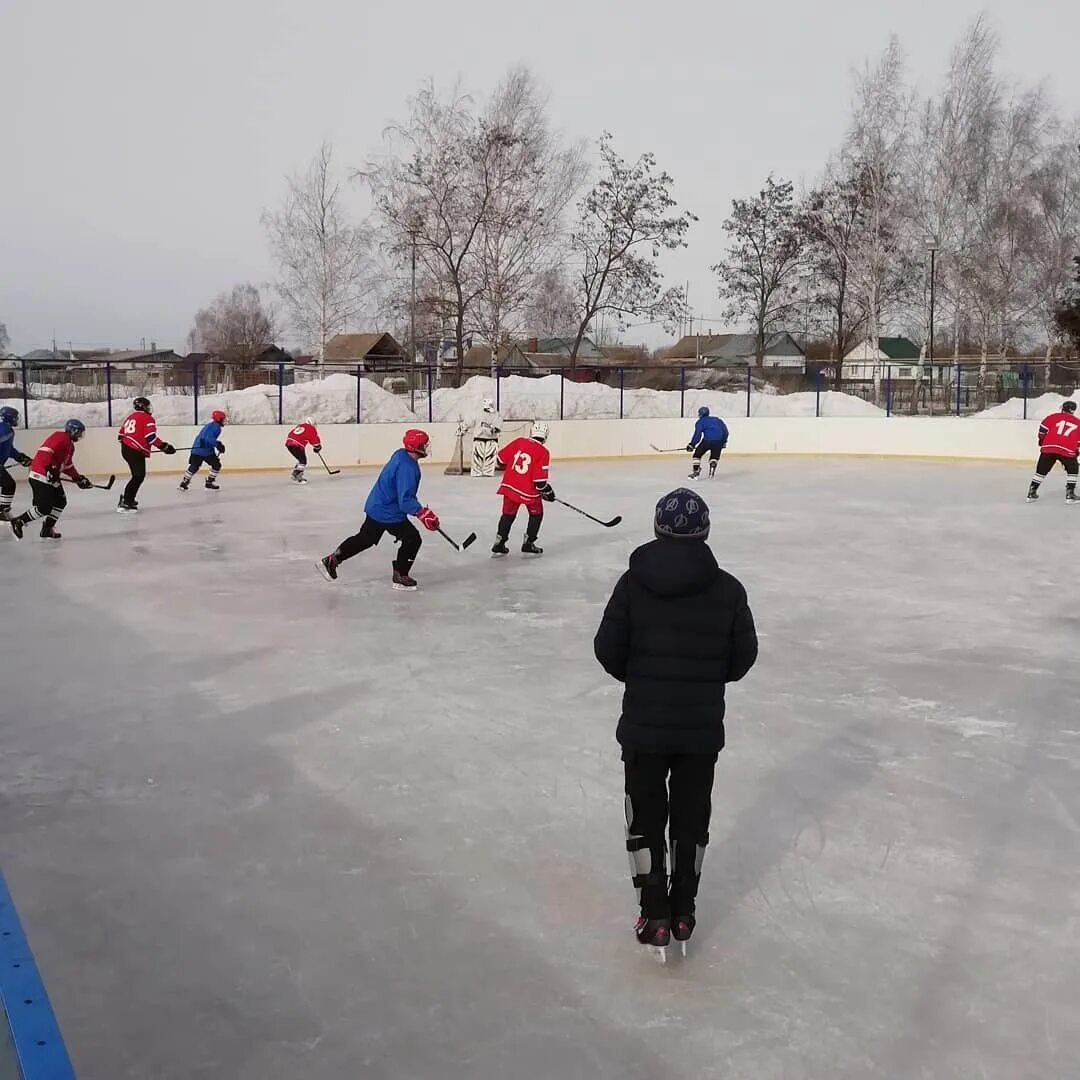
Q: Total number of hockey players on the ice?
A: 10